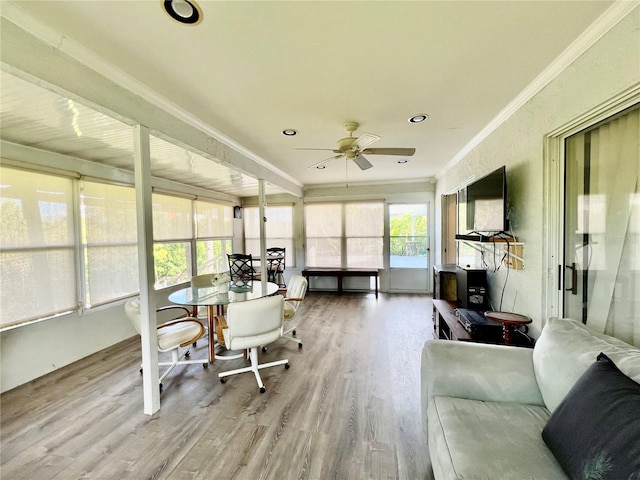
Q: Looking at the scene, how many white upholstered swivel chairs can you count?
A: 4